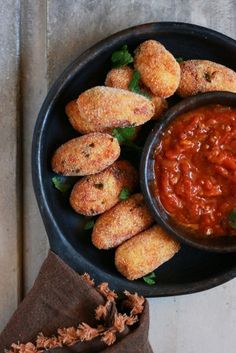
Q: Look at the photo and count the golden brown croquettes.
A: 9